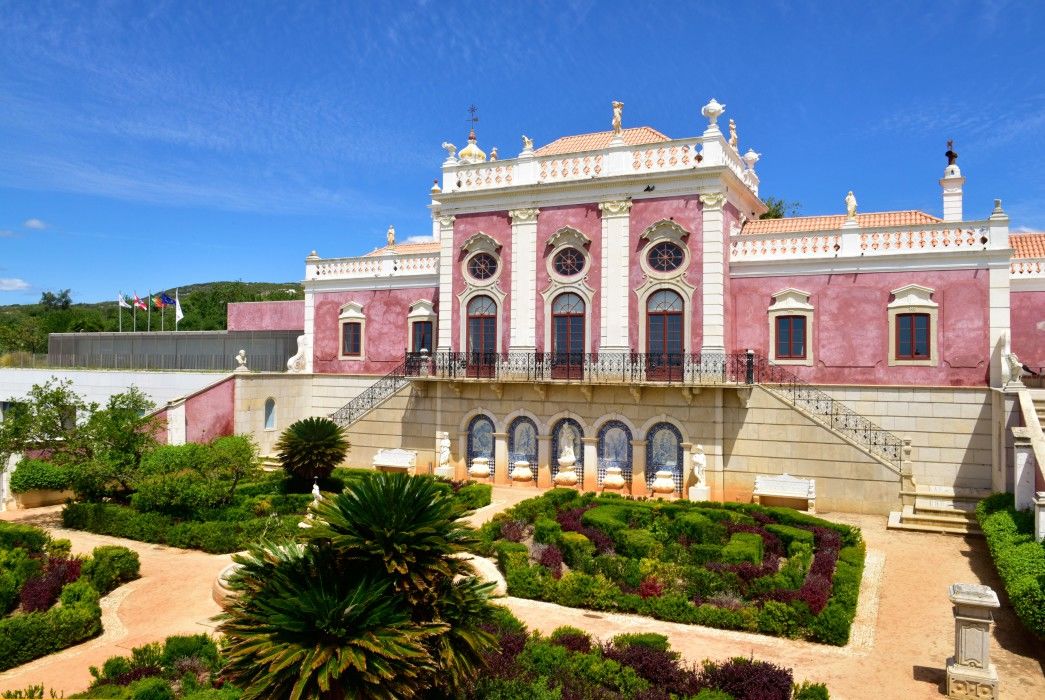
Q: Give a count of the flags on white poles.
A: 5